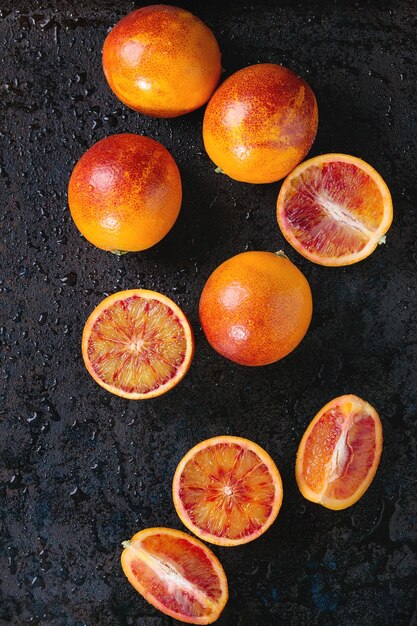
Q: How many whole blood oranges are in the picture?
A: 4